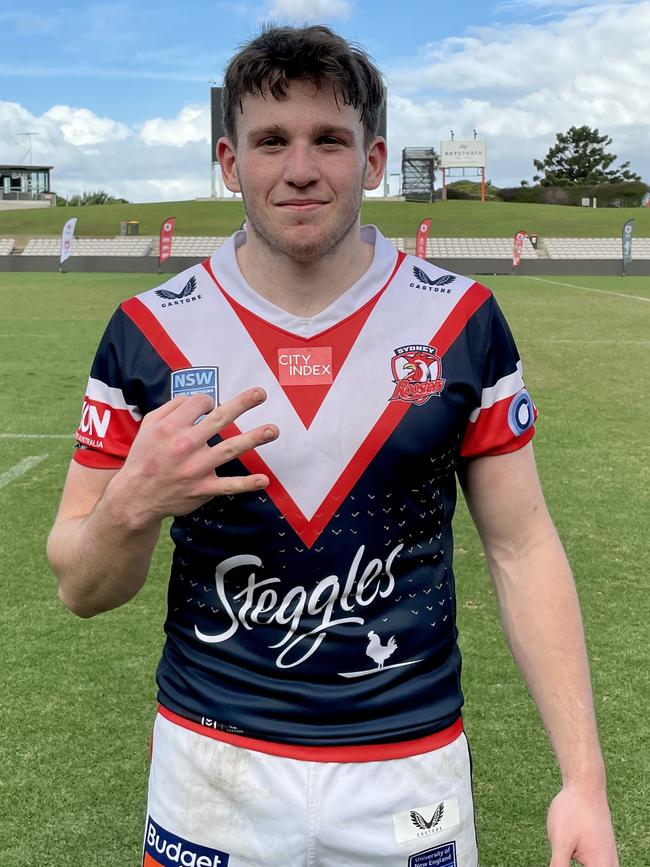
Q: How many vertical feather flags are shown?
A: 5